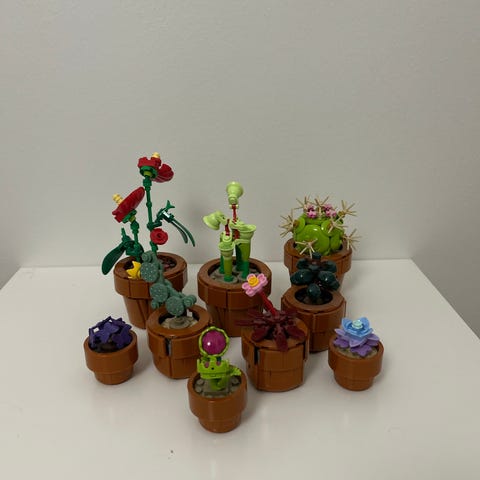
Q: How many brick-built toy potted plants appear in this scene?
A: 9